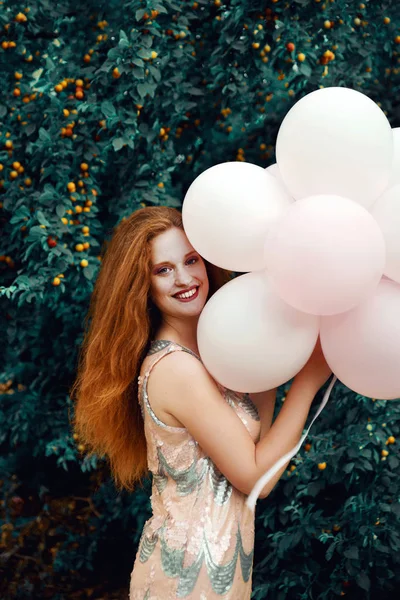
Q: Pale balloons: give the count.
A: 8